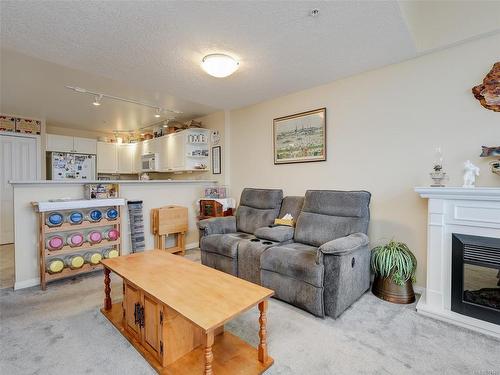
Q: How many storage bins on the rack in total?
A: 12